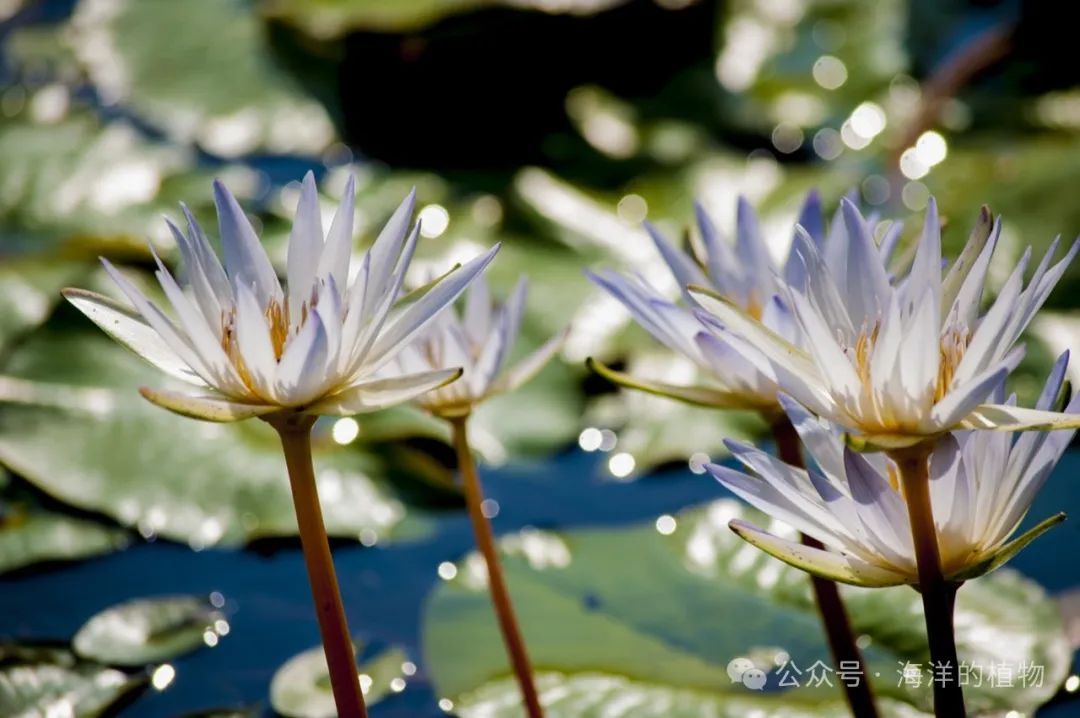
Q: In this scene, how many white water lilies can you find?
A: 5